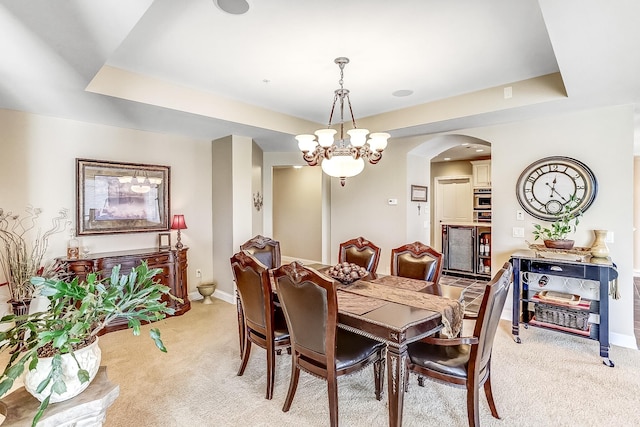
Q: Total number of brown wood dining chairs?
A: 6